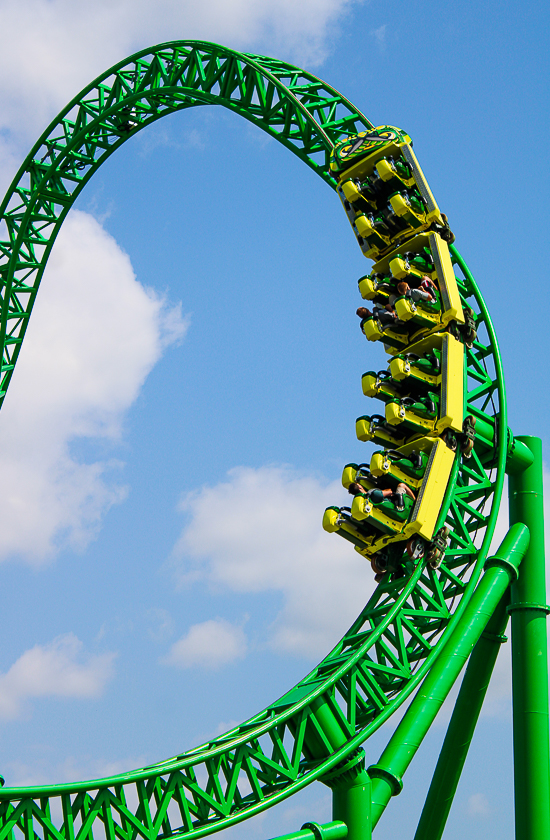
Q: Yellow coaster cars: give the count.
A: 4